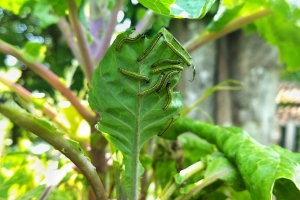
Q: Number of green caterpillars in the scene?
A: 10